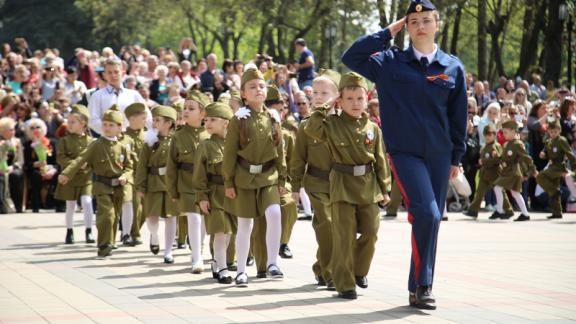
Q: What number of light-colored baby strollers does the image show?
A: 1